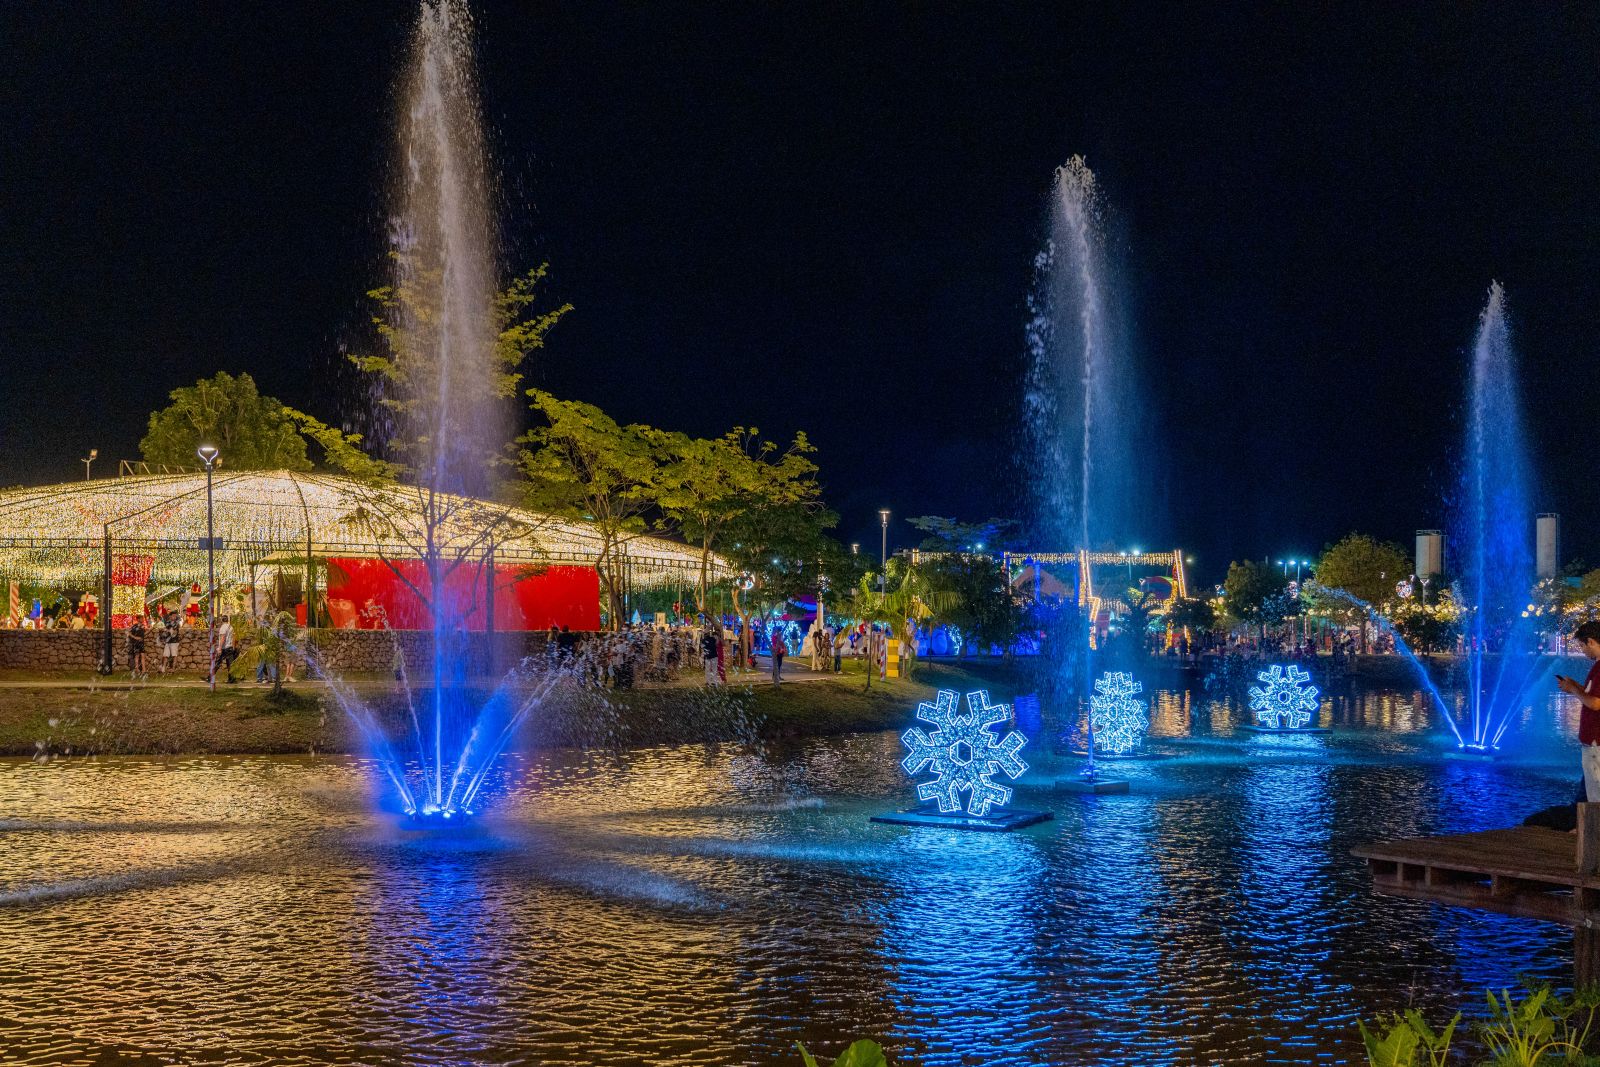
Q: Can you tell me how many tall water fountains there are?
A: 3